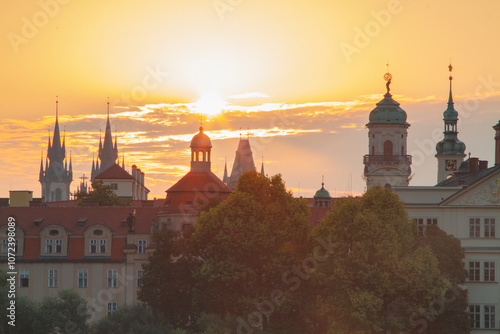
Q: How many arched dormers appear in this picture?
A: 3